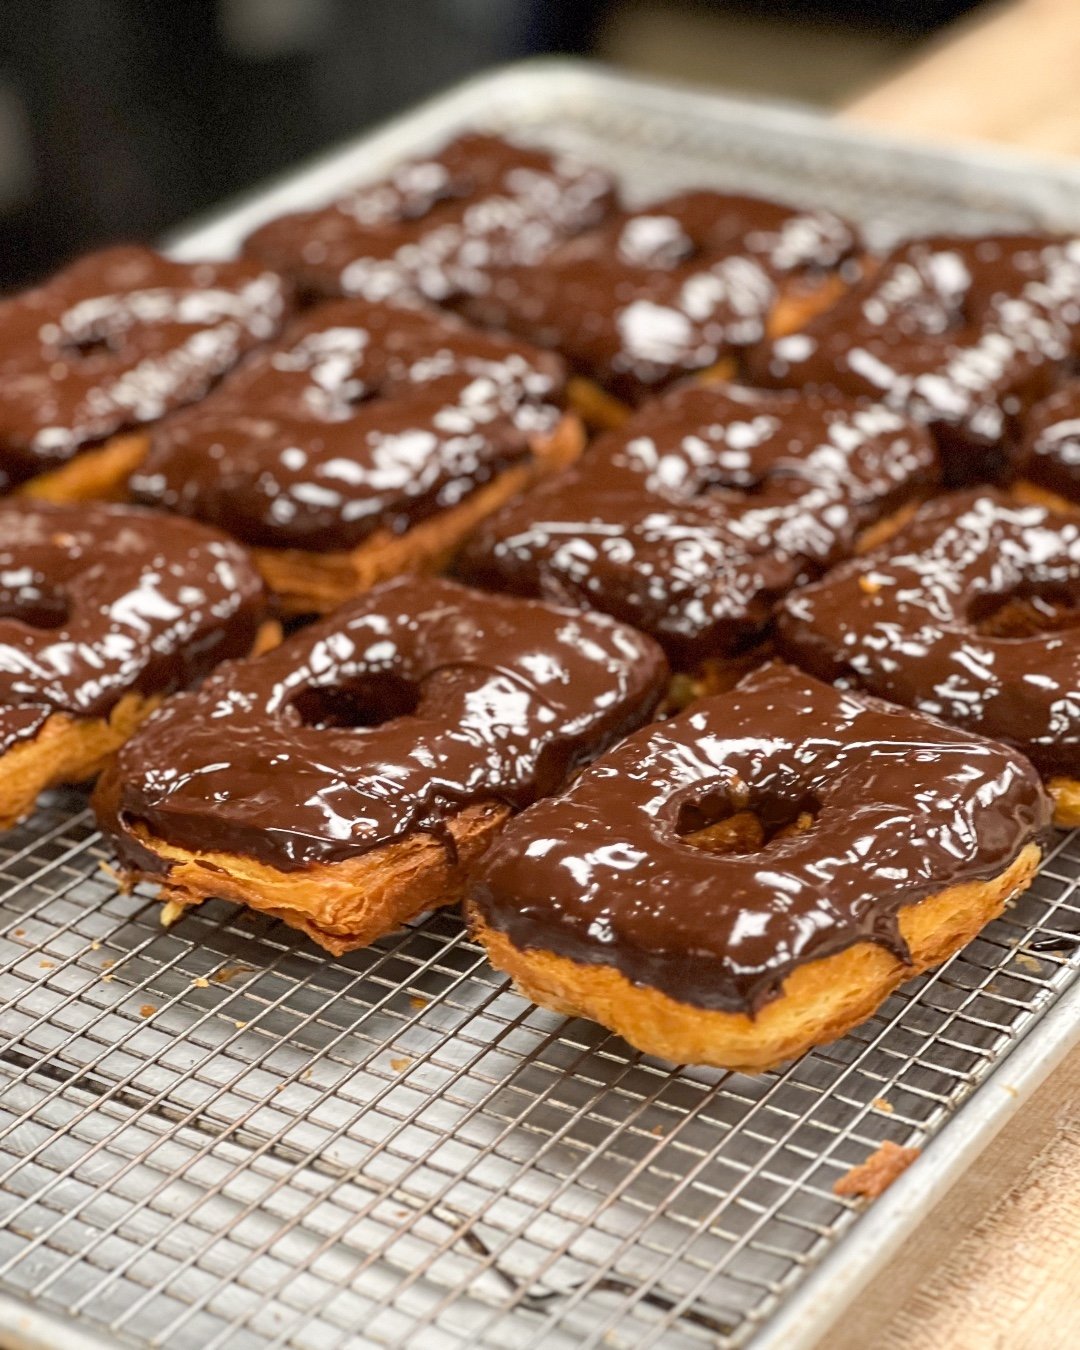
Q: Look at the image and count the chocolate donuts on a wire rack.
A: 11